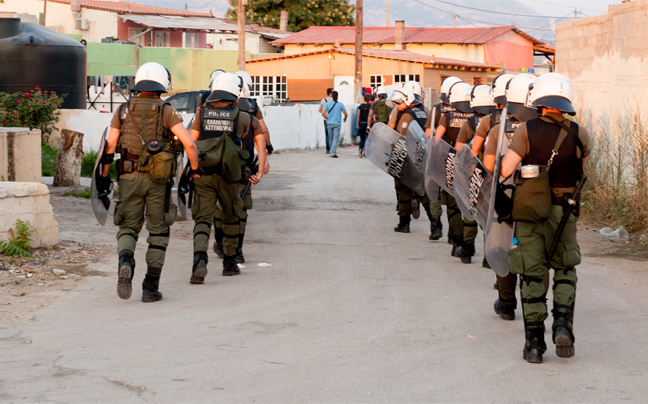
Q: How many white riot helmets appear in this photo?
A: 13